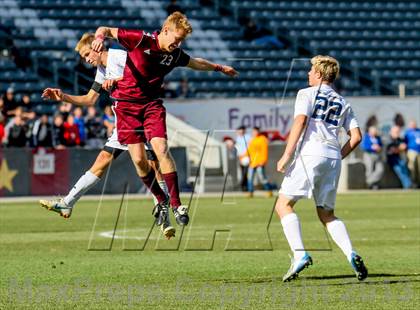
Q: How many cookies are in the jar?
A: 0